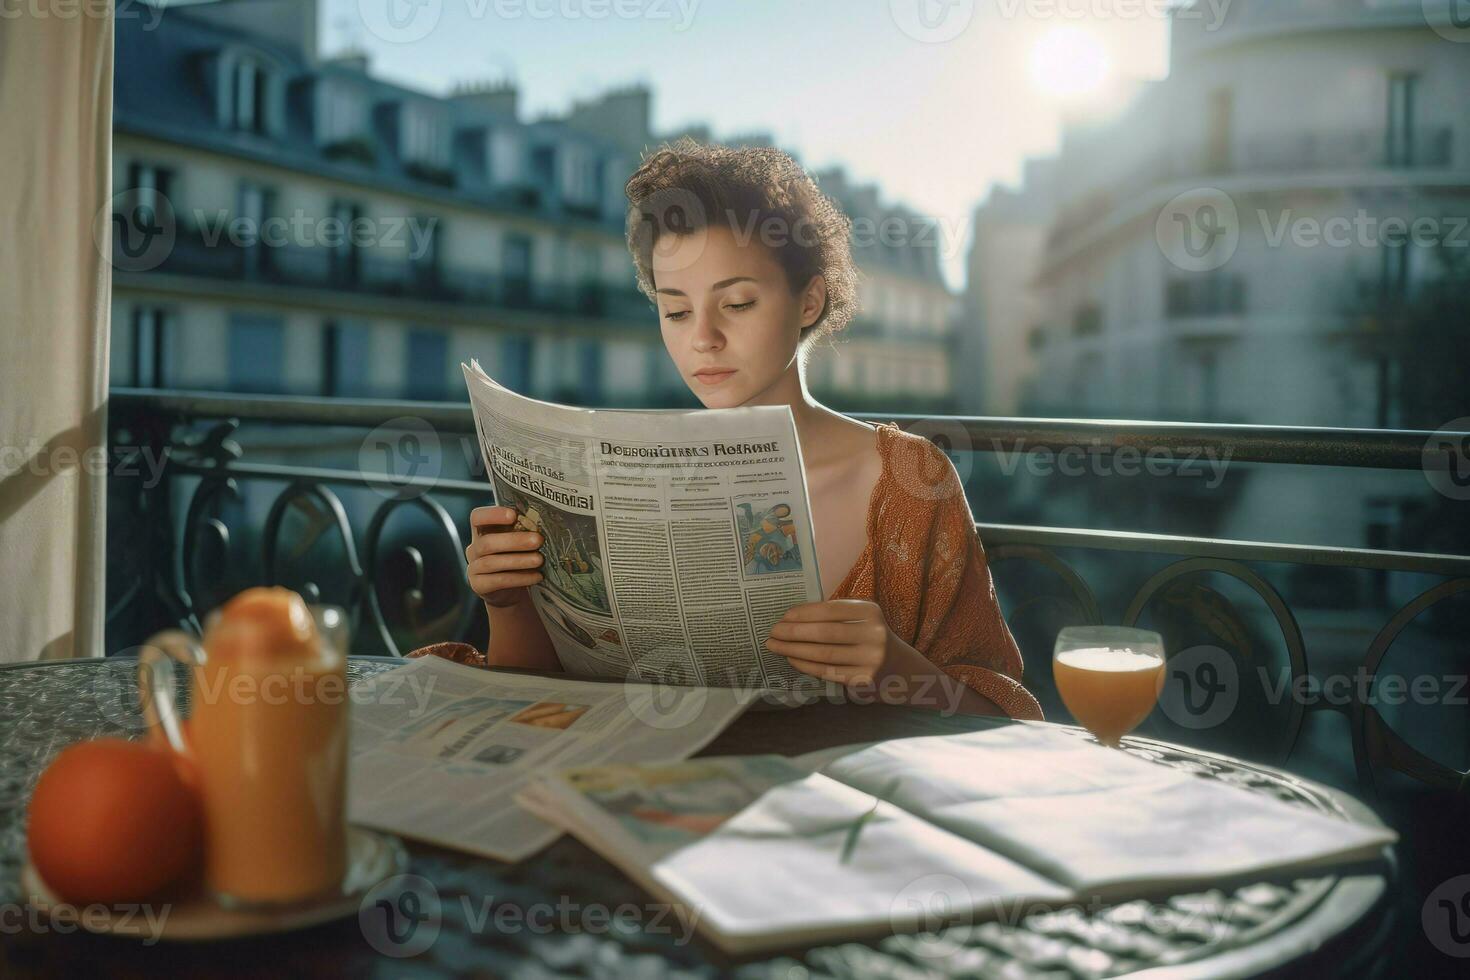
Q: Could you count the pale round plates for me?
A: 1